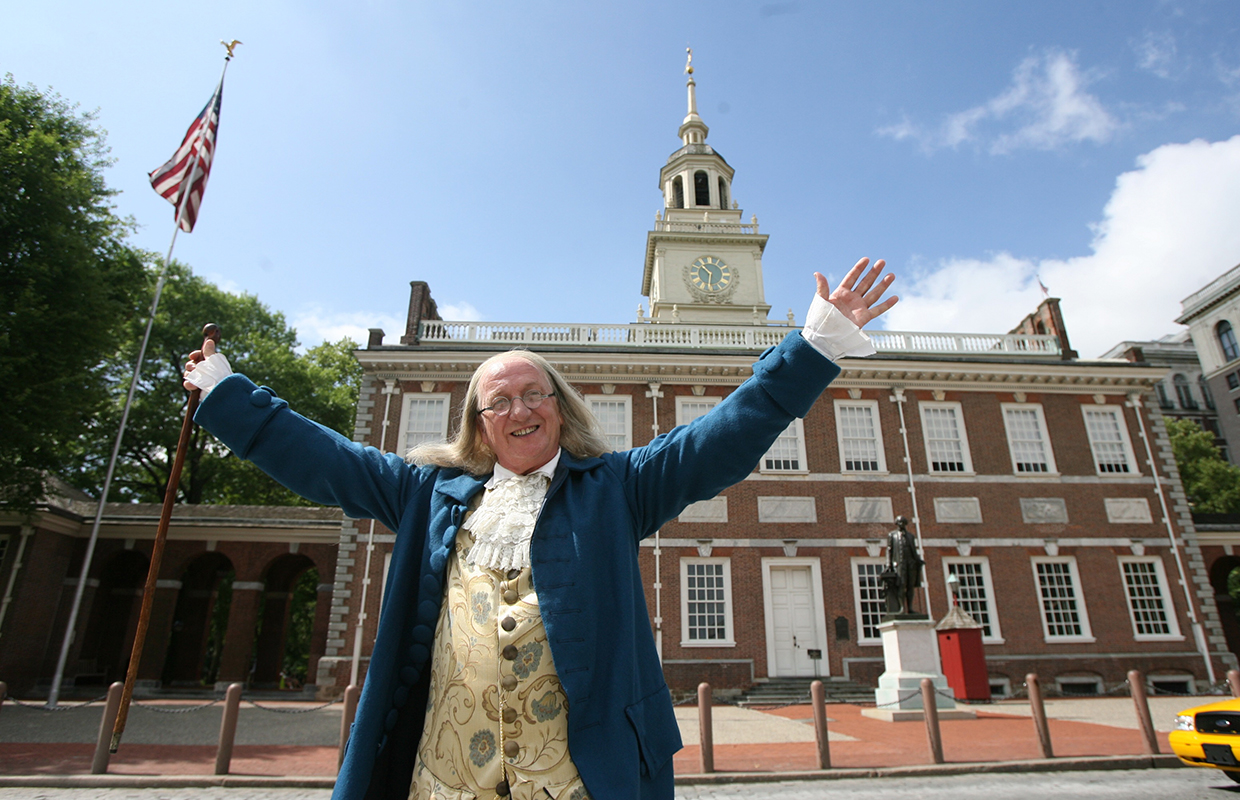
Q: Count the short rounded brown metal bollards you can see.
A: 10